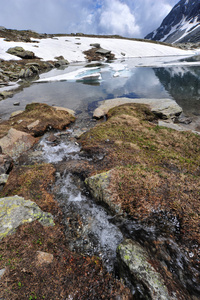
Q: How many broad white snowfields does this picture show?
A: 1